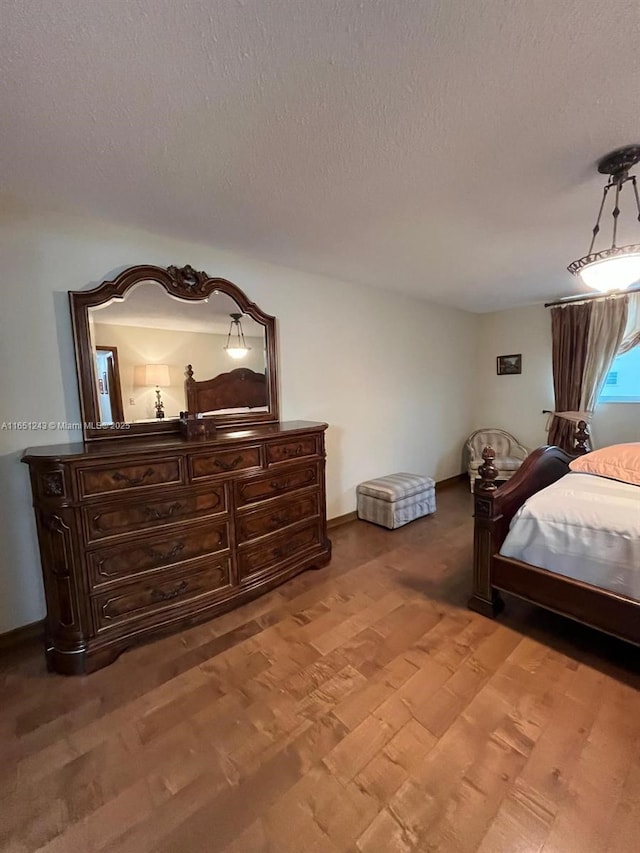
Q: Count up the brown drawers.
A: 9